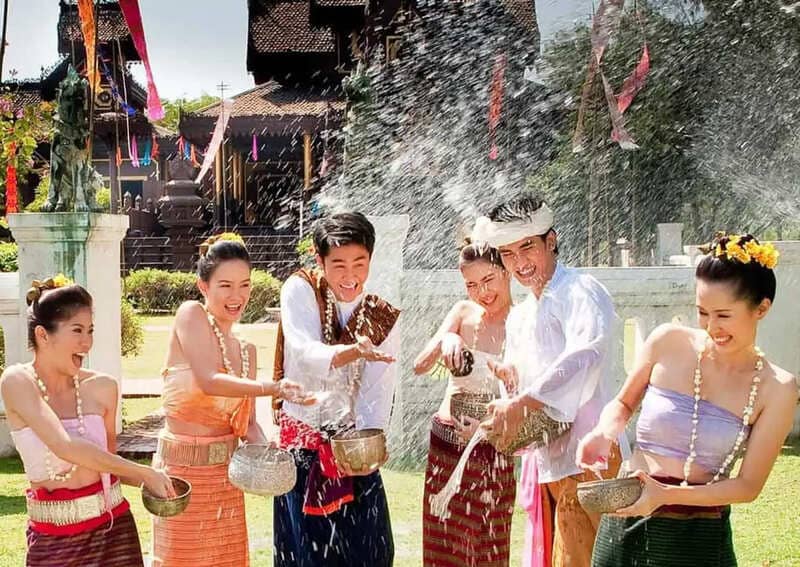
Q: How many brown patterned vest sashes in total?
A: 1